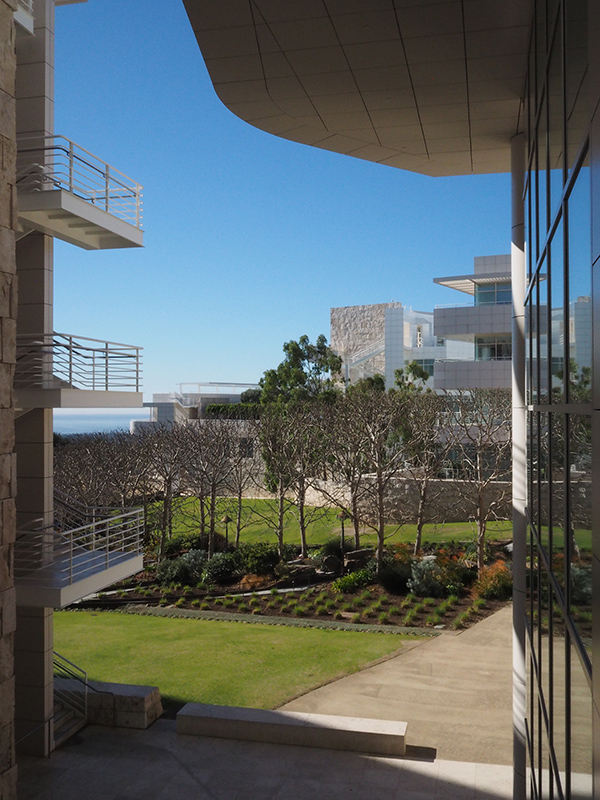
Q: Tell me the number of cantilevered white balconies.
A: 3